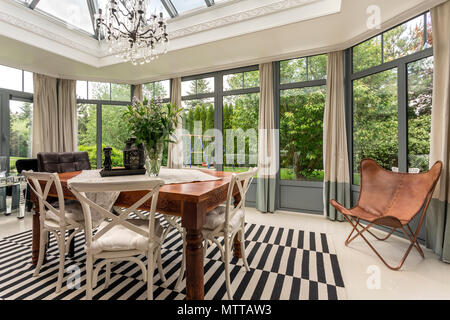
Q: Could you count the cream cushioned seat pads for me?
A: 3